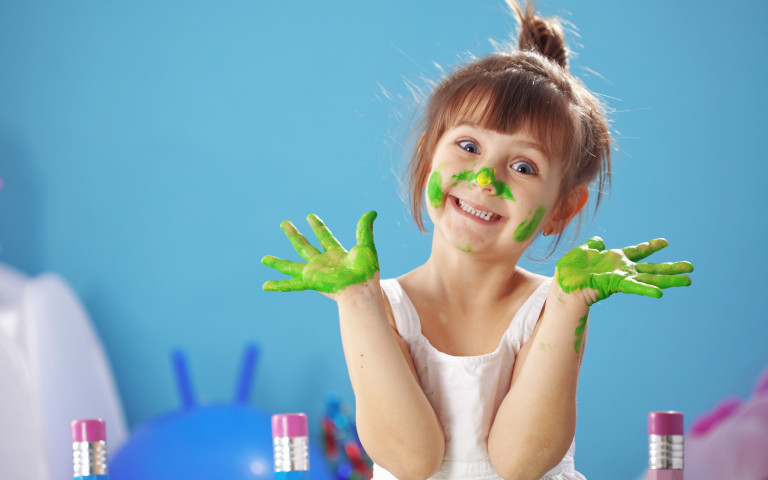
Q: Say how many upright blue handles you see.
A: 2